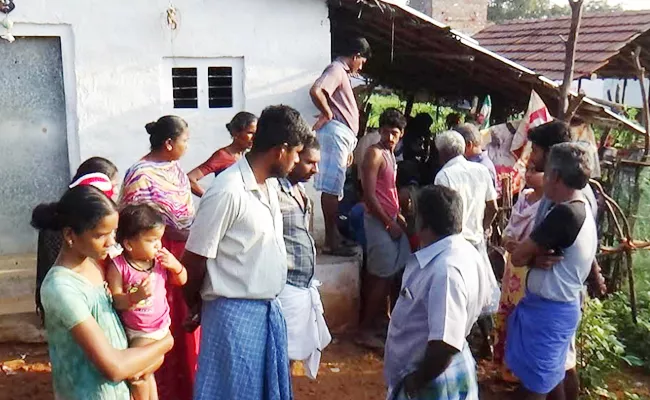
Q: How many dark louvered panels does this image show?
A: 2